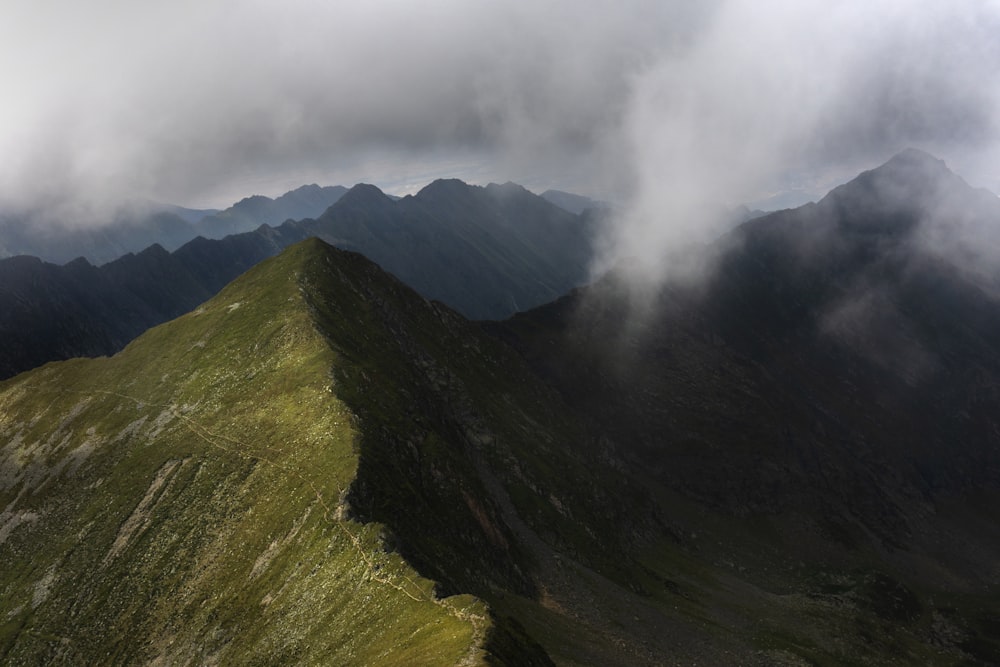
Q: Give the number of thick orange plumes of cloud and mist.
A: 0